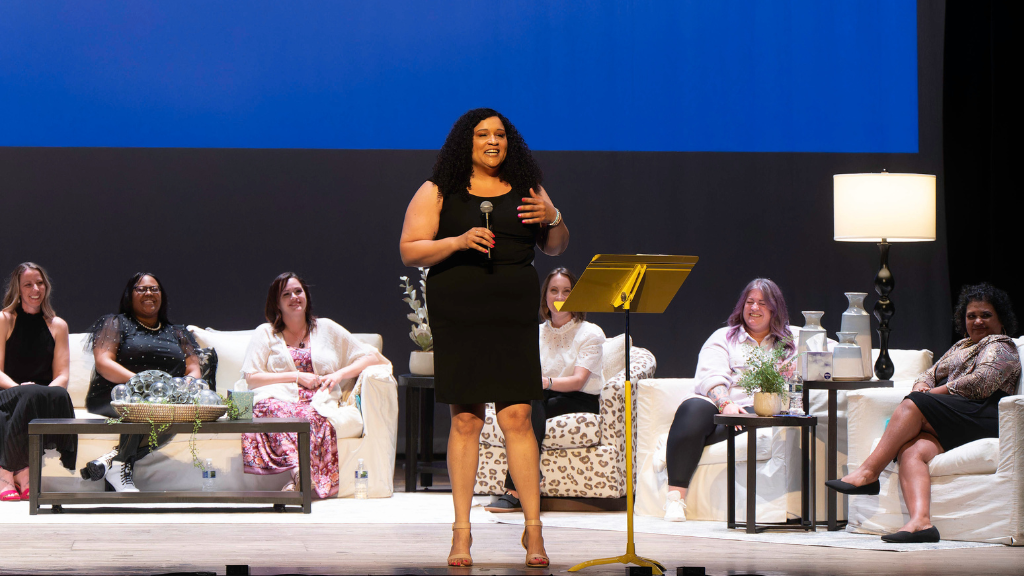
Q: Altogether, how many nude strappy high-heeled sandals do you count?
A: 2